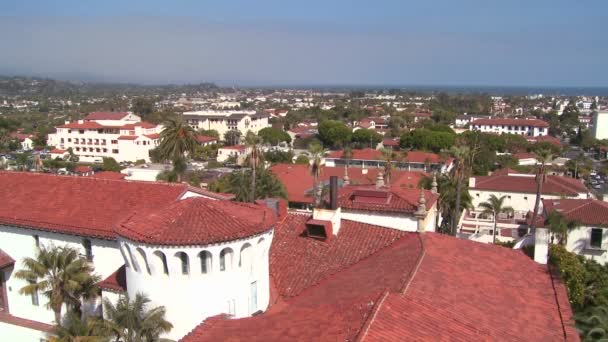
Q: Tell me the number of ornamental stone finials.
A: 5